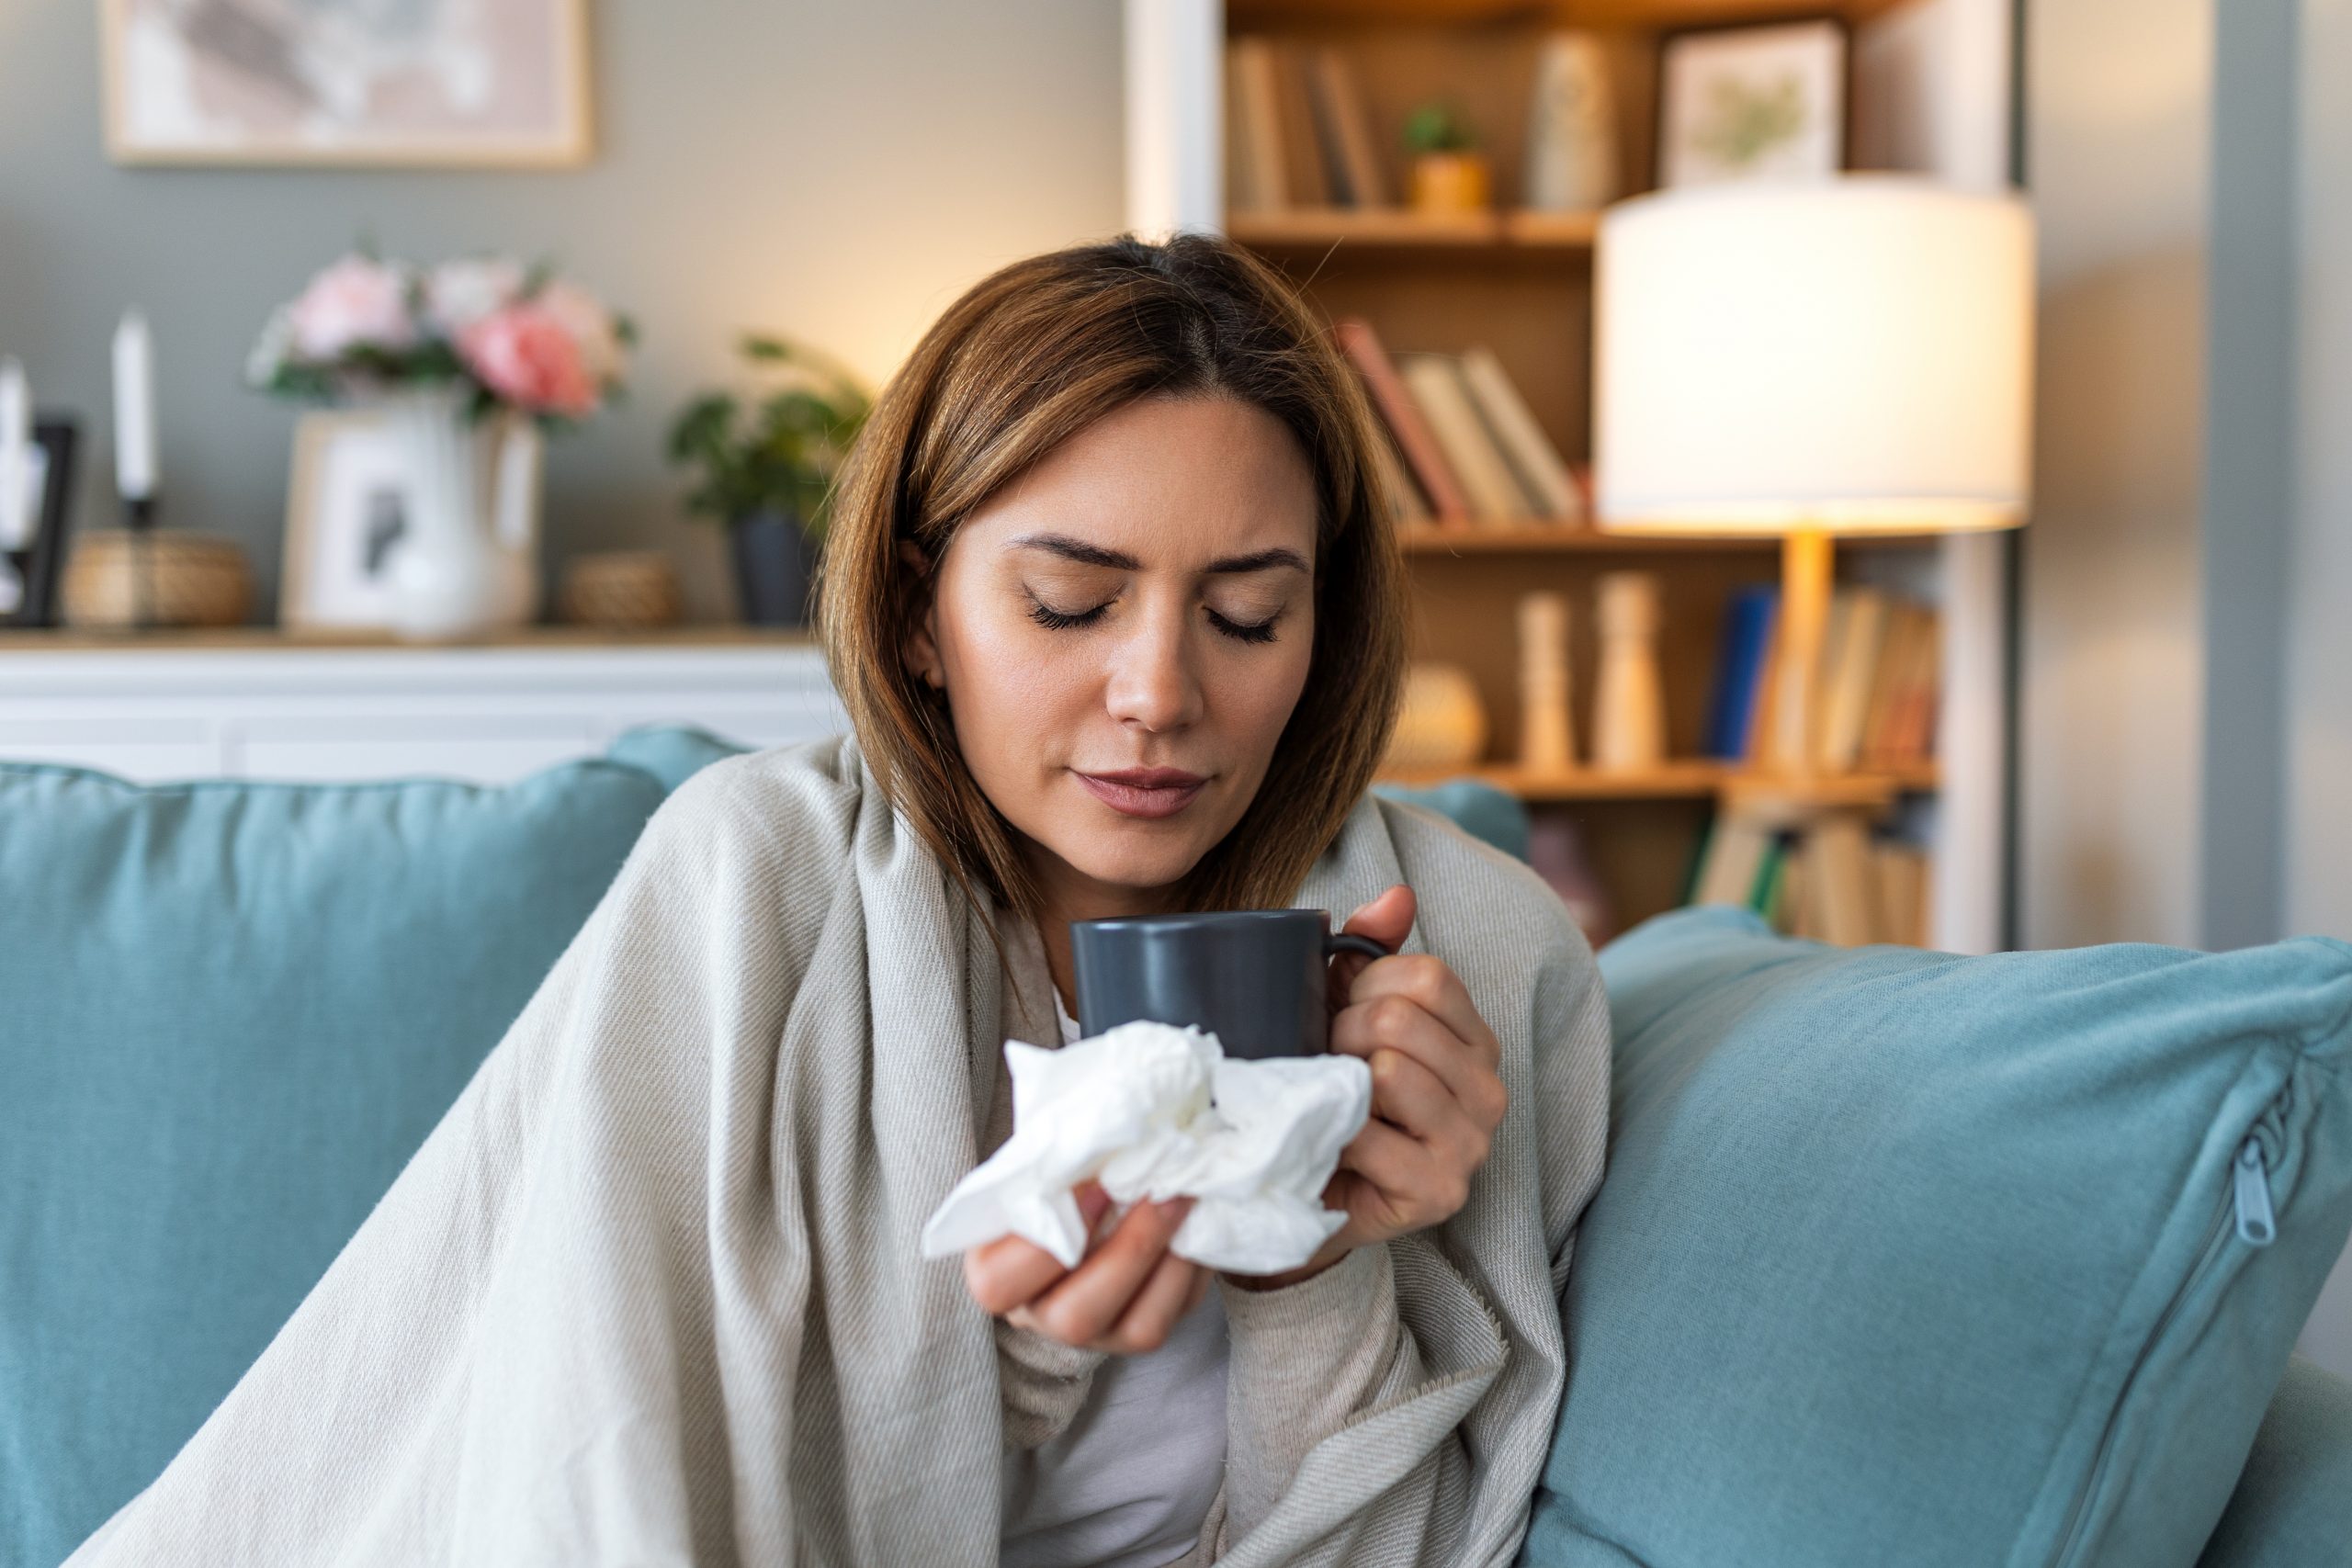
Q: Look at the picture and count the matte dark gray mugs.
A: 1